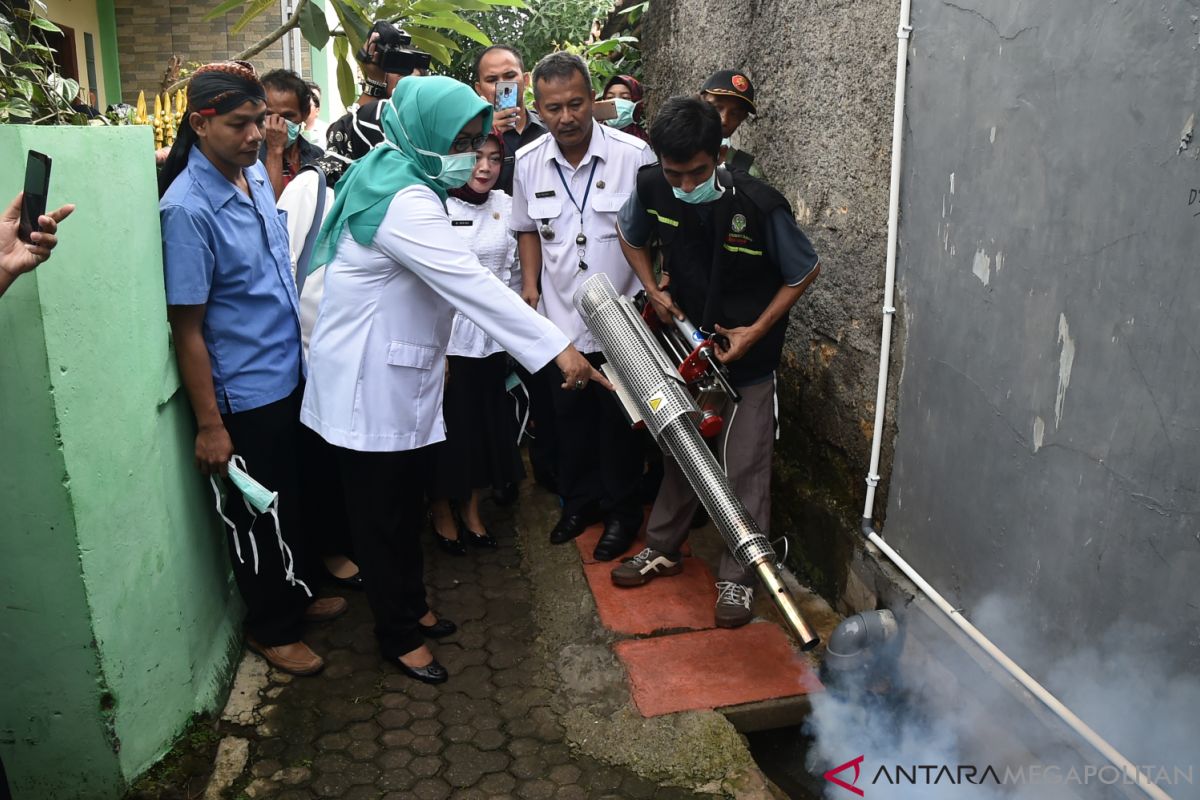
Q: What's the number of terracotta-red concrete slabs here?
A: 3